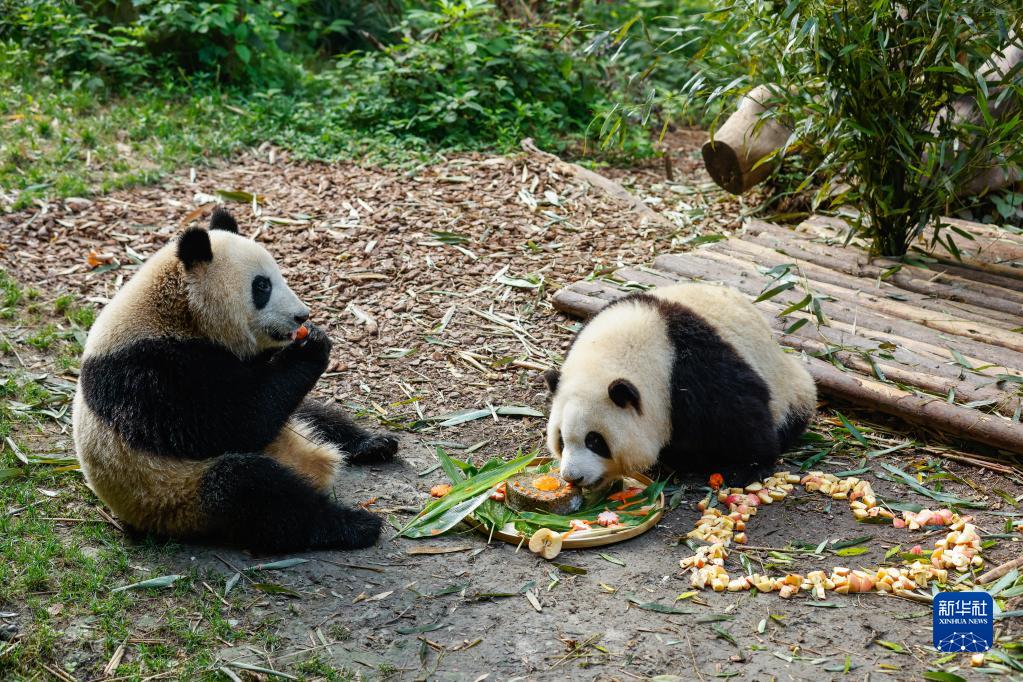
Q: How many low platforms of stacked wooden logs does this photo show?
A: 1